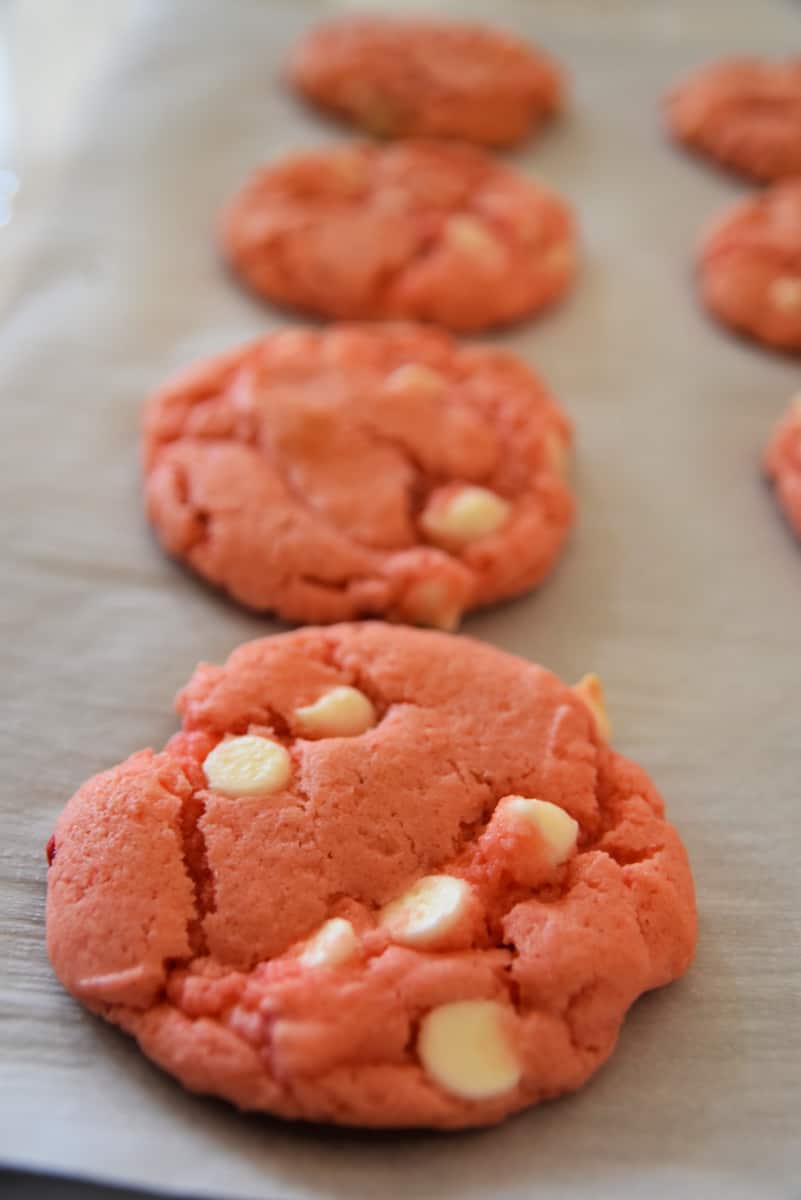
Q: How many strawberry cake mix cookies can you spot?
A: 7